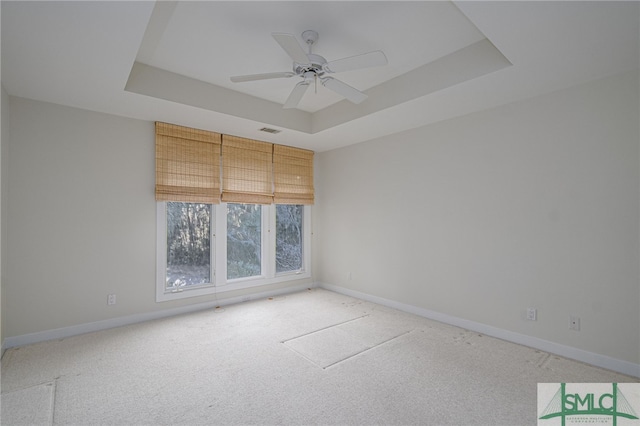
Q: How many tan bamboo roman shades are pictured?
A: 3